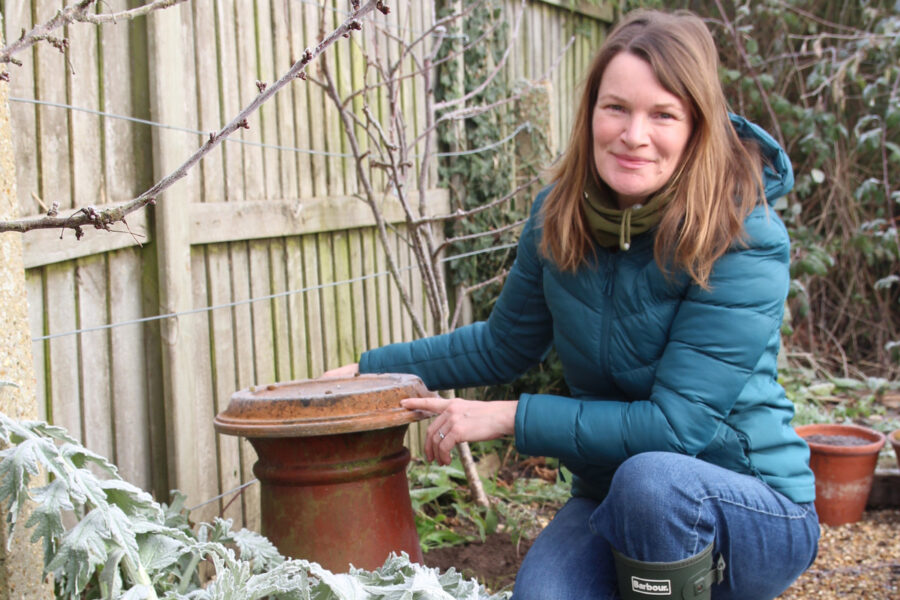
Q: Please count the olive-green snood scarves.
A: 1